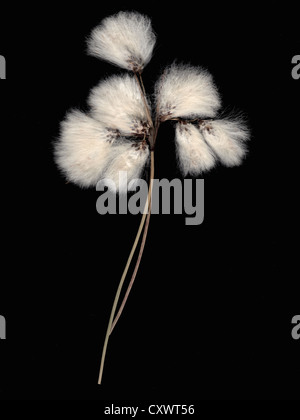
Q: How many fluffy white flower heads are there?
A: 7